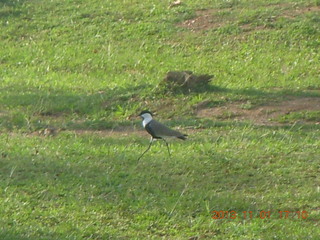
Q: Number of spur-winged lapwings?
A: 1